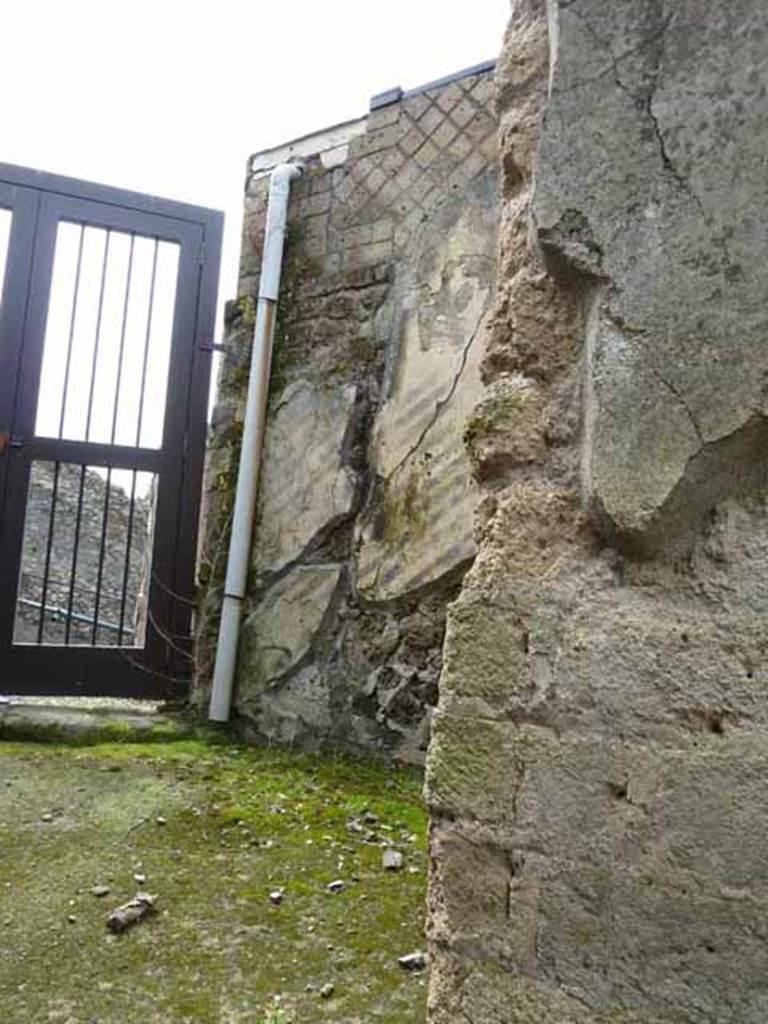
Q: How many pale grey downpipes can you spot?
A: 1